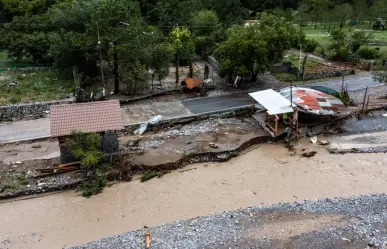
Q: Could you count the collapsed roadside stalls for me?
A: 1